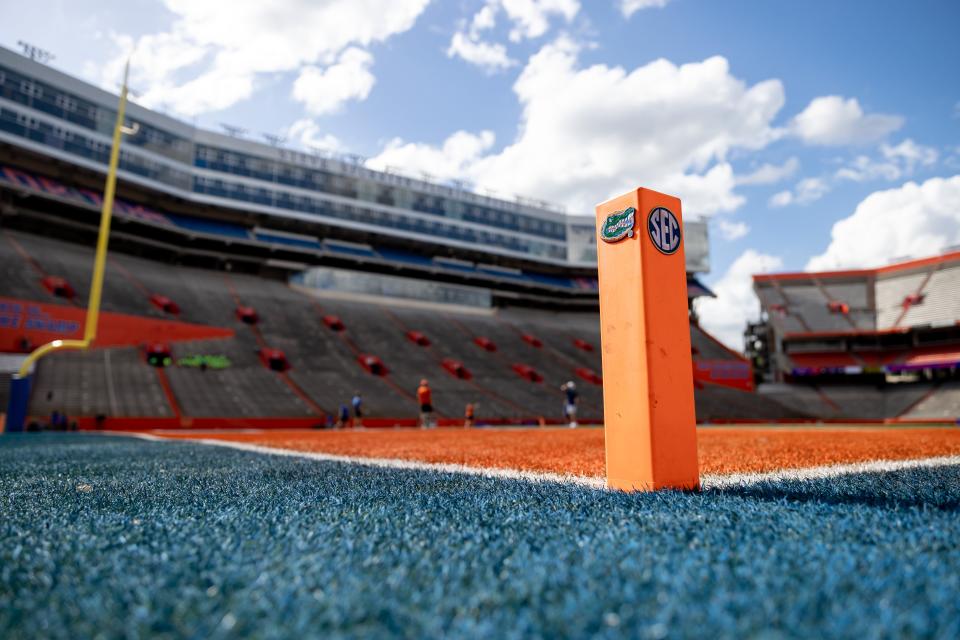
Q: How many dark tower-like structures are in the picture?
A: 1